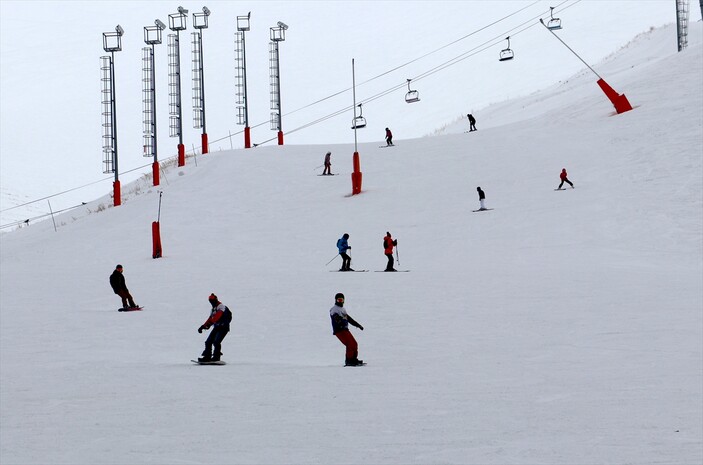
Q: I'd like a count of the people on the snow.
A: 10